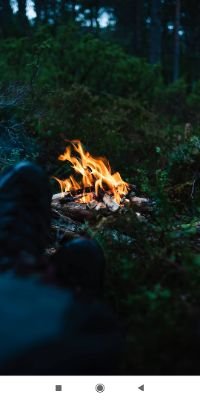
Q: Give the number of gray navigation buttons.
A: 3